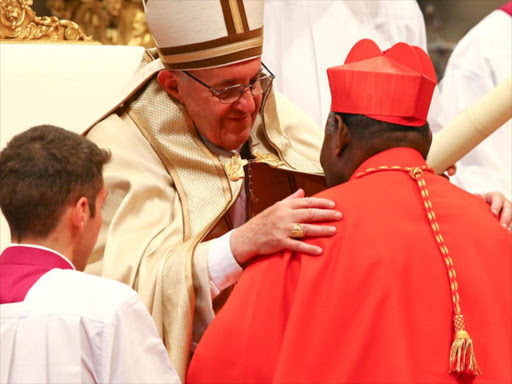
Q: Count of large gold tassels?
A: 1